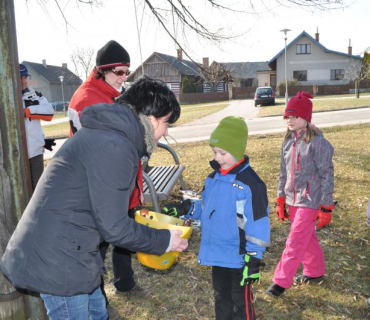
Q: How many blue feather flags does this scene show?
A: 0